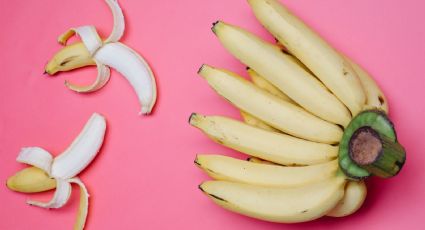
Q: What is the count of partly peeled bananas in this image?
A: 2